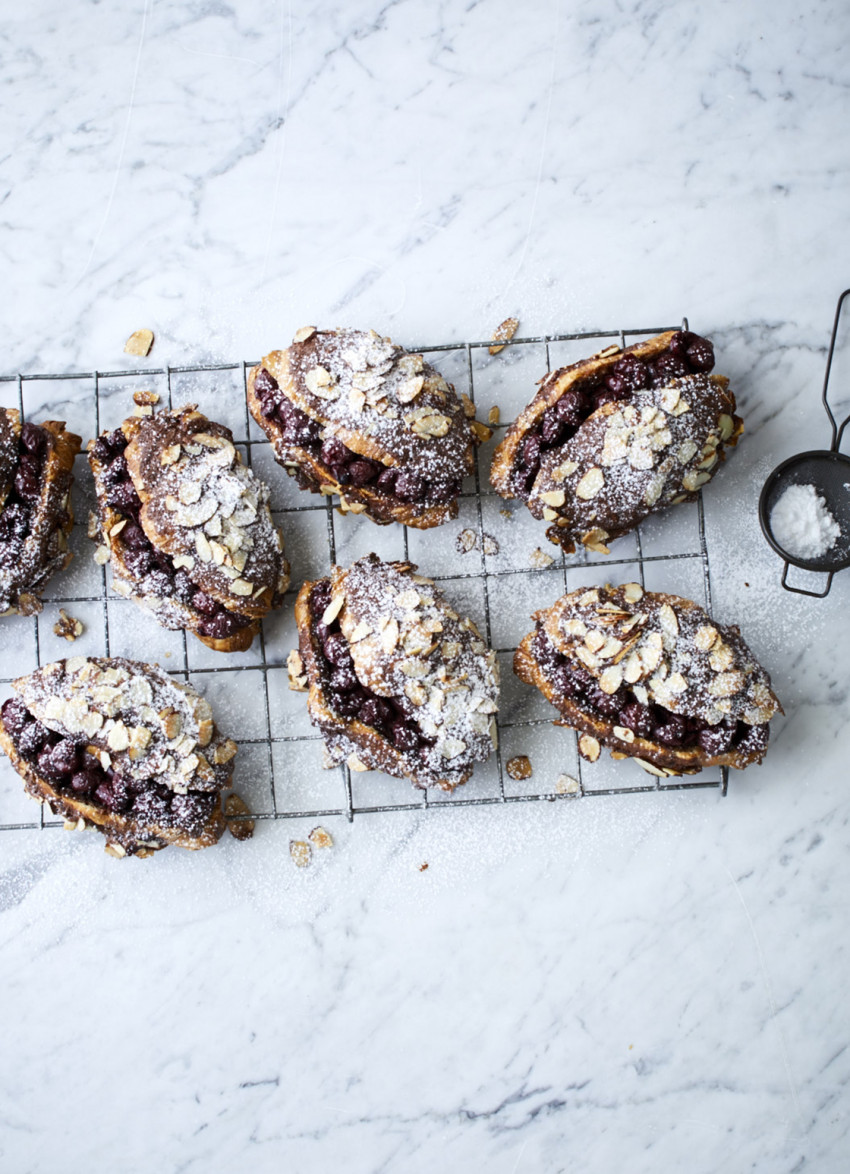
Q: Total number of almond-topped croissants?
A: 7